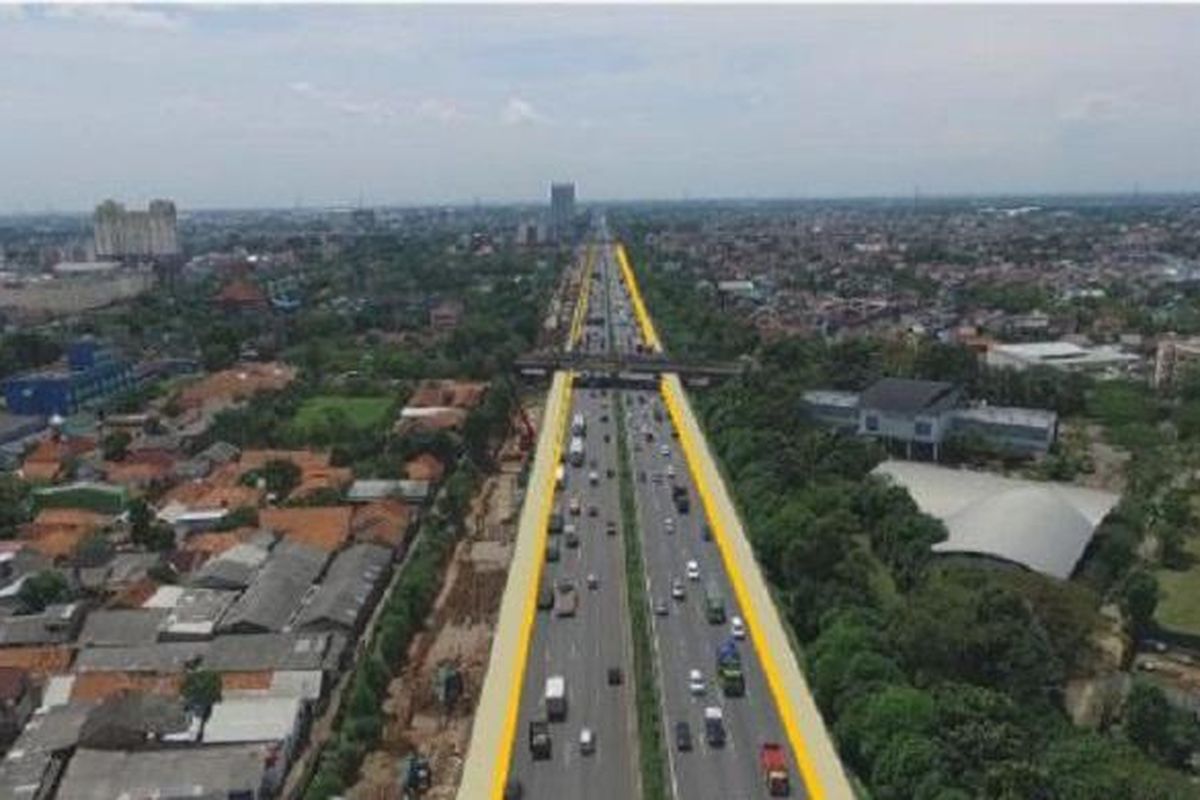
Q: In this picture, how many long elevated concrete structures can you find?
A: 2